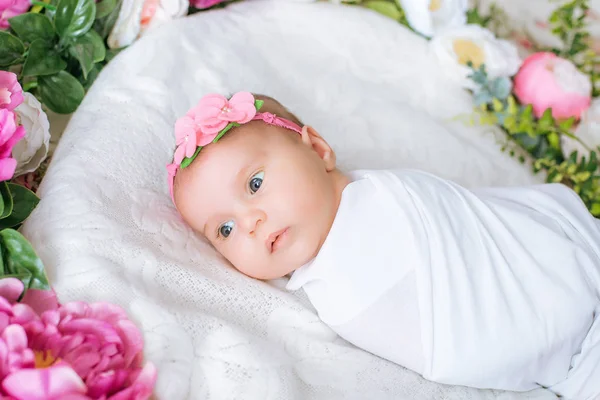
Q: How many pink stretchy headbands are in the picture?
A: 1